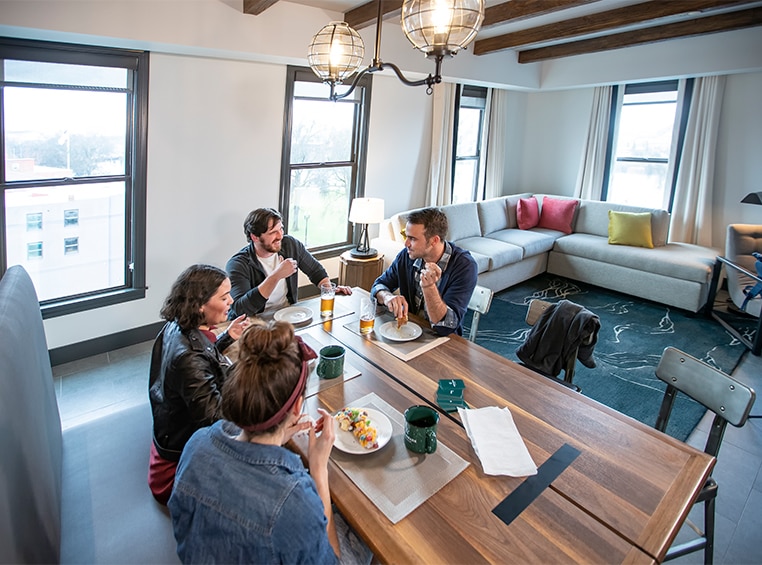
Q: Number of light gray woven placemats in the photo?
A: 4